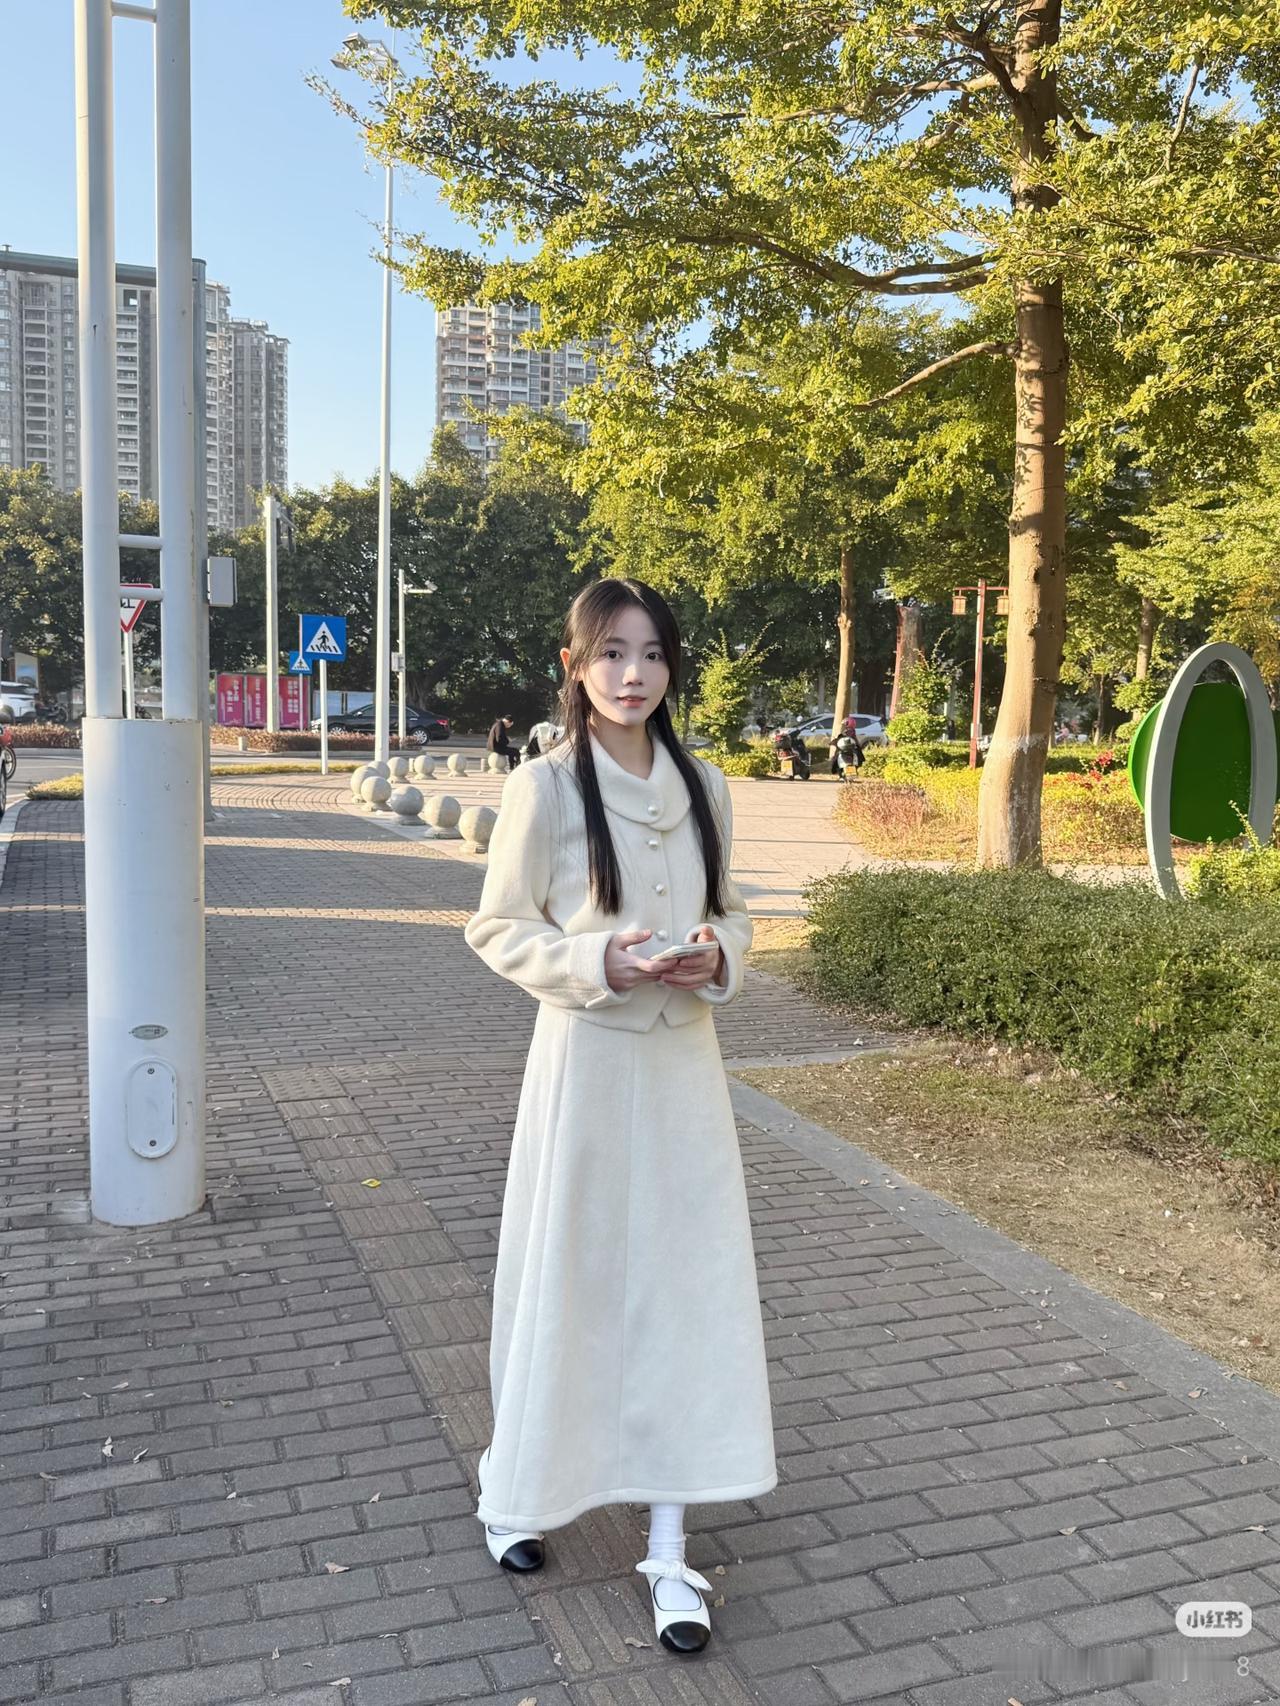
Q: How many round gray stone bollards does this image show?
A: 10